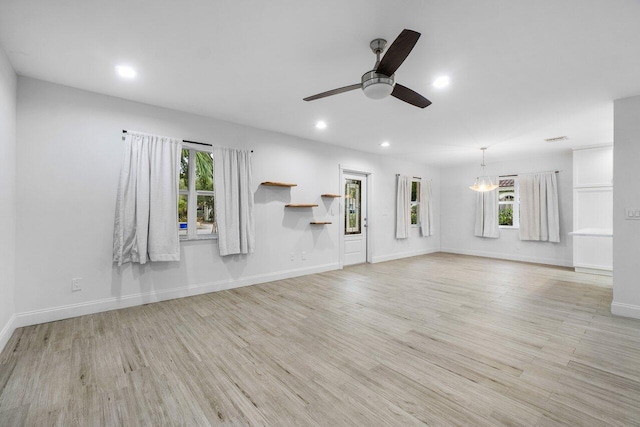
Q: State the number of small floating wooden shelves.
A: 4